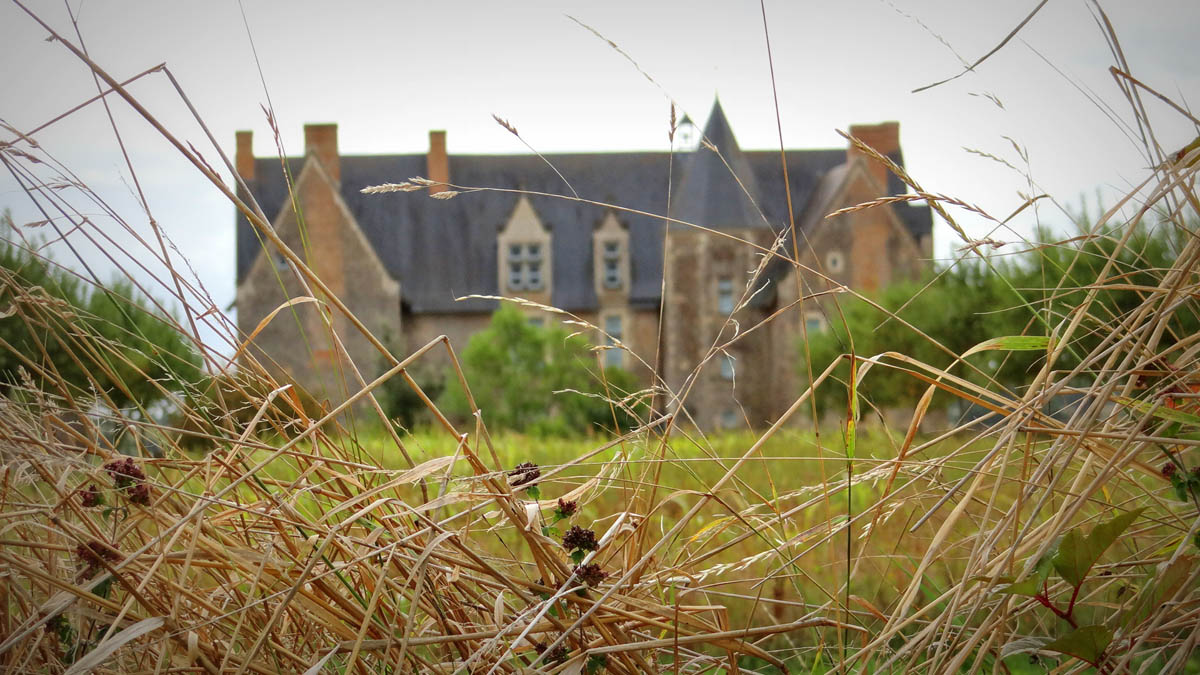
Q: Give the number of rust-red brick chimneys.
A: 4